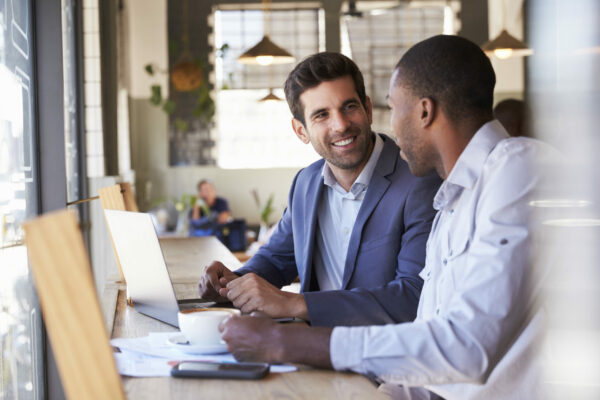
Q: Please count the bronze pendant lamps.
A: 3